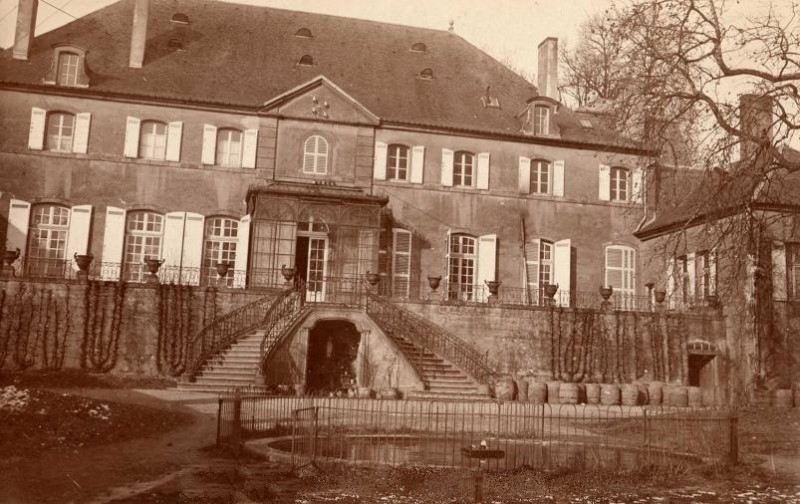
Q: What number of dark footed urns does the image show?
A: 12